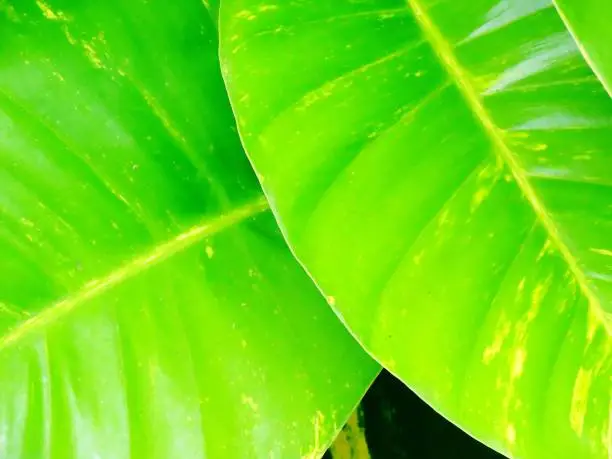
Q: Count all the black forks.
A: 0